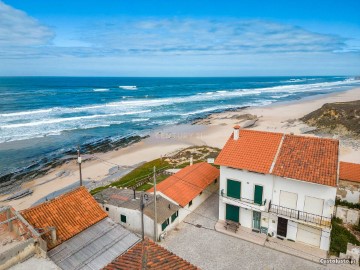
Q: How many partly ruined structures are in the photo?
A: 2